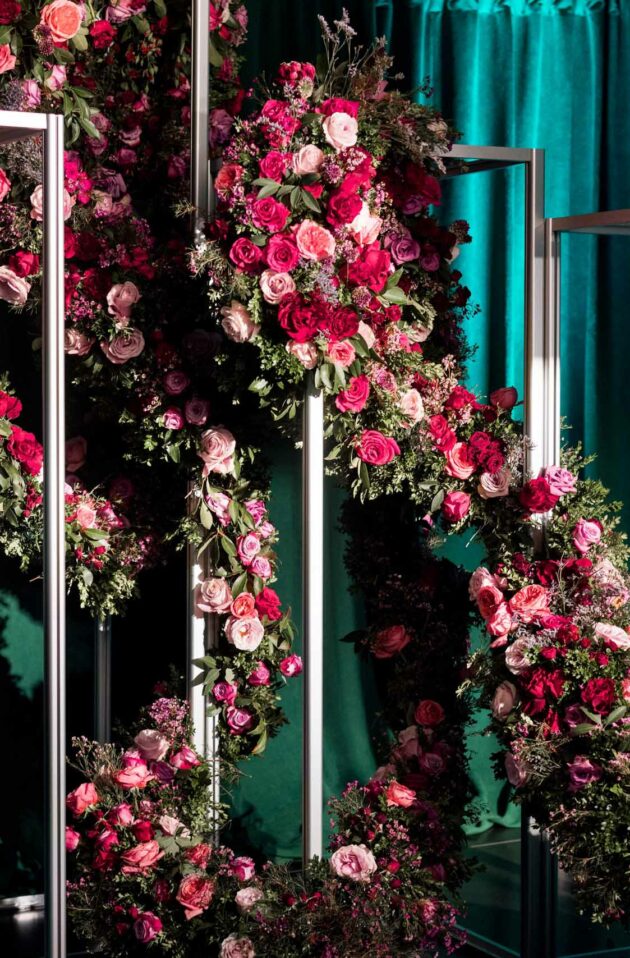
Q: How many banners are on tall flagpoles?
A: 0